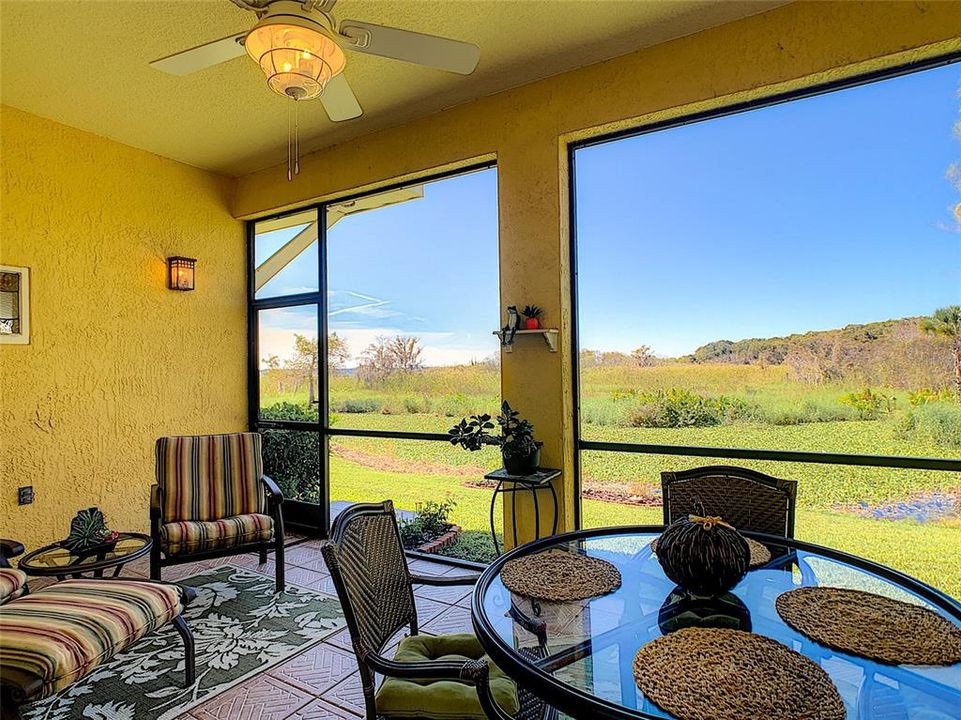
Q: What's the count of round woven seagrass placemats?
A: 4